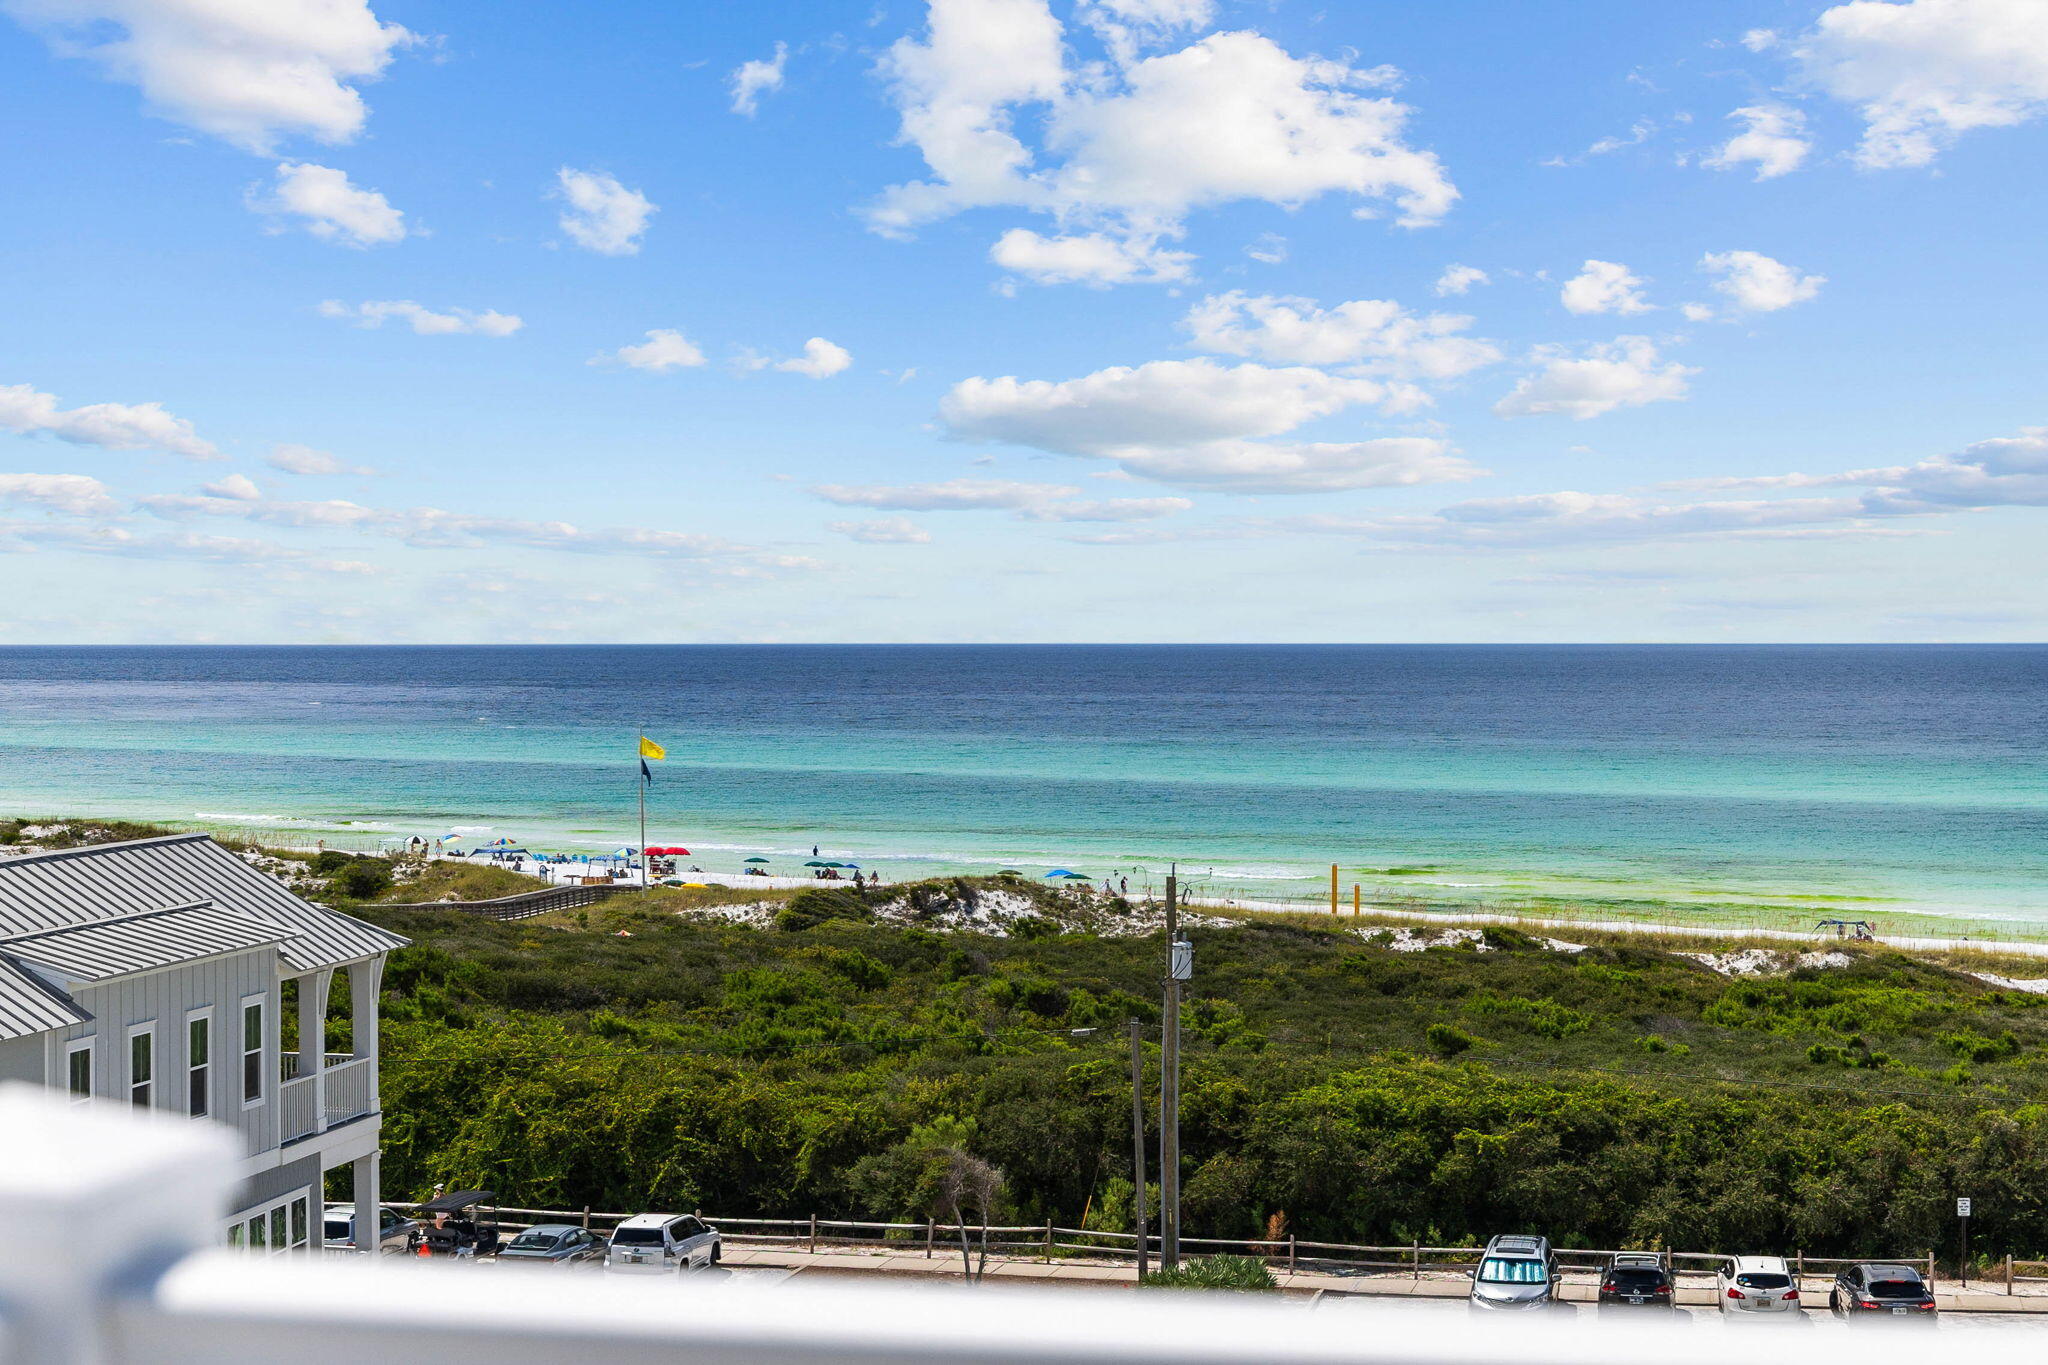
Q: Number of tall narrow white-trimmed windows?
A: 4